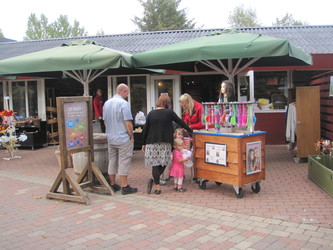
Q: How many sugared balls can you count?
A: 0